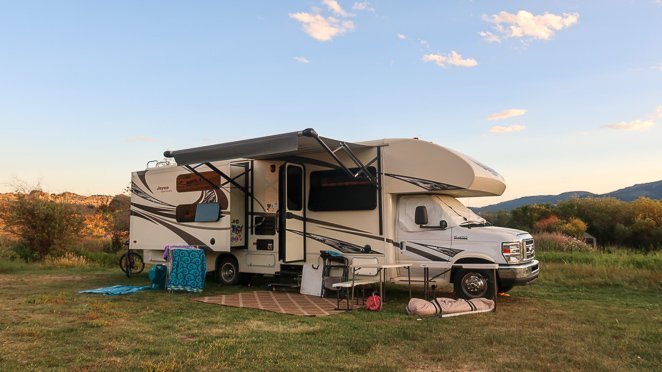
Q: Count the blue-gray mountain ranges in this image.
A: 1